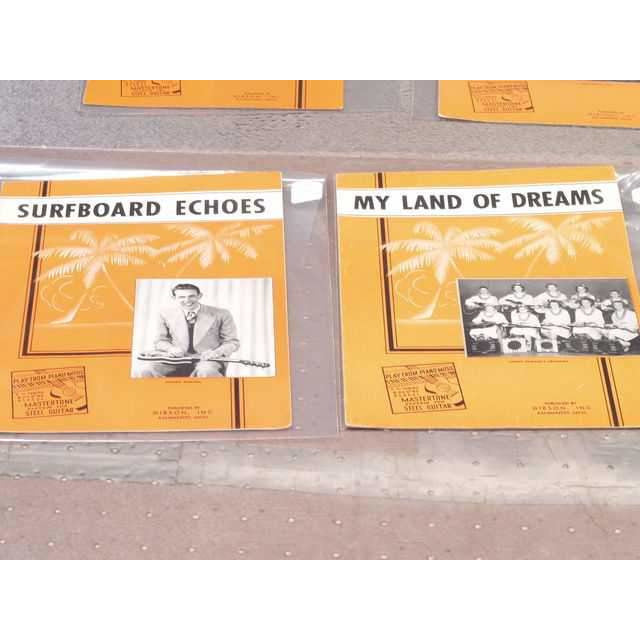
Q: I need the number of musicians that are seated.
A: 6